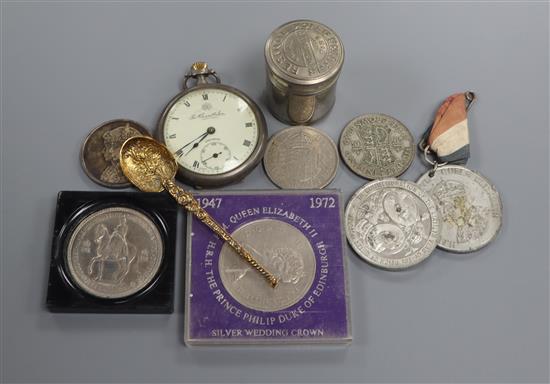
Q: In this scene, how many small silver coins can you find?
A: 2